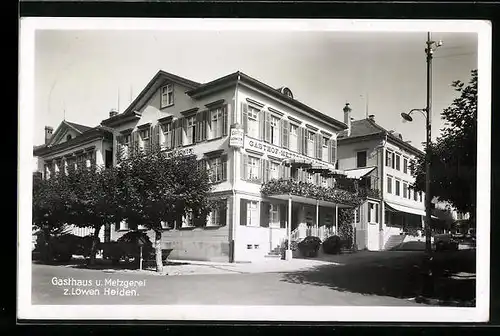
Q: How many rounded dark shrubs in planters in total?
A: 2